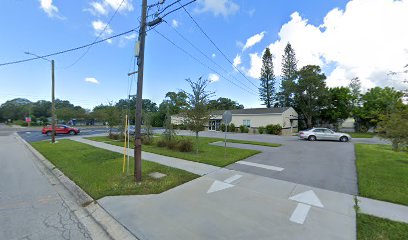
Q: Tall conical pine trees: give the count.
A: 2